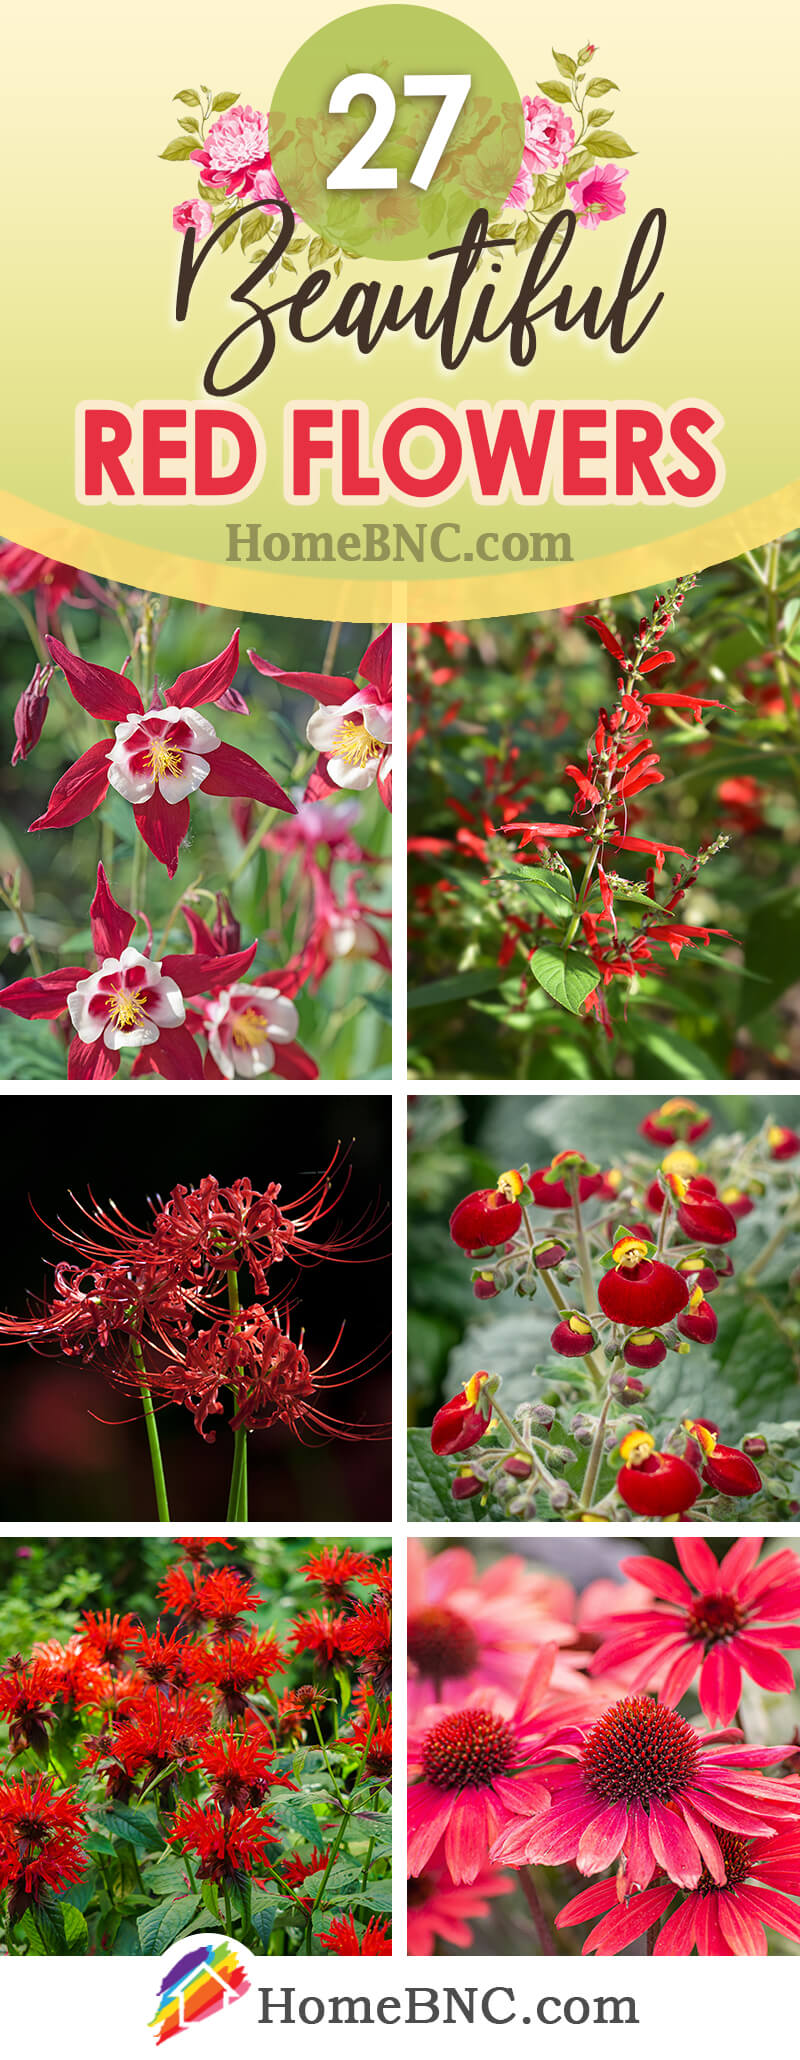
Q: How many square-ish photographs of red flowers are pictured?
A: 6